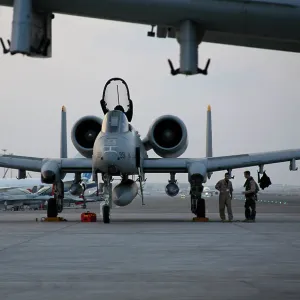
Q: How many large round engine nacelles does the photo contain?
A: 2